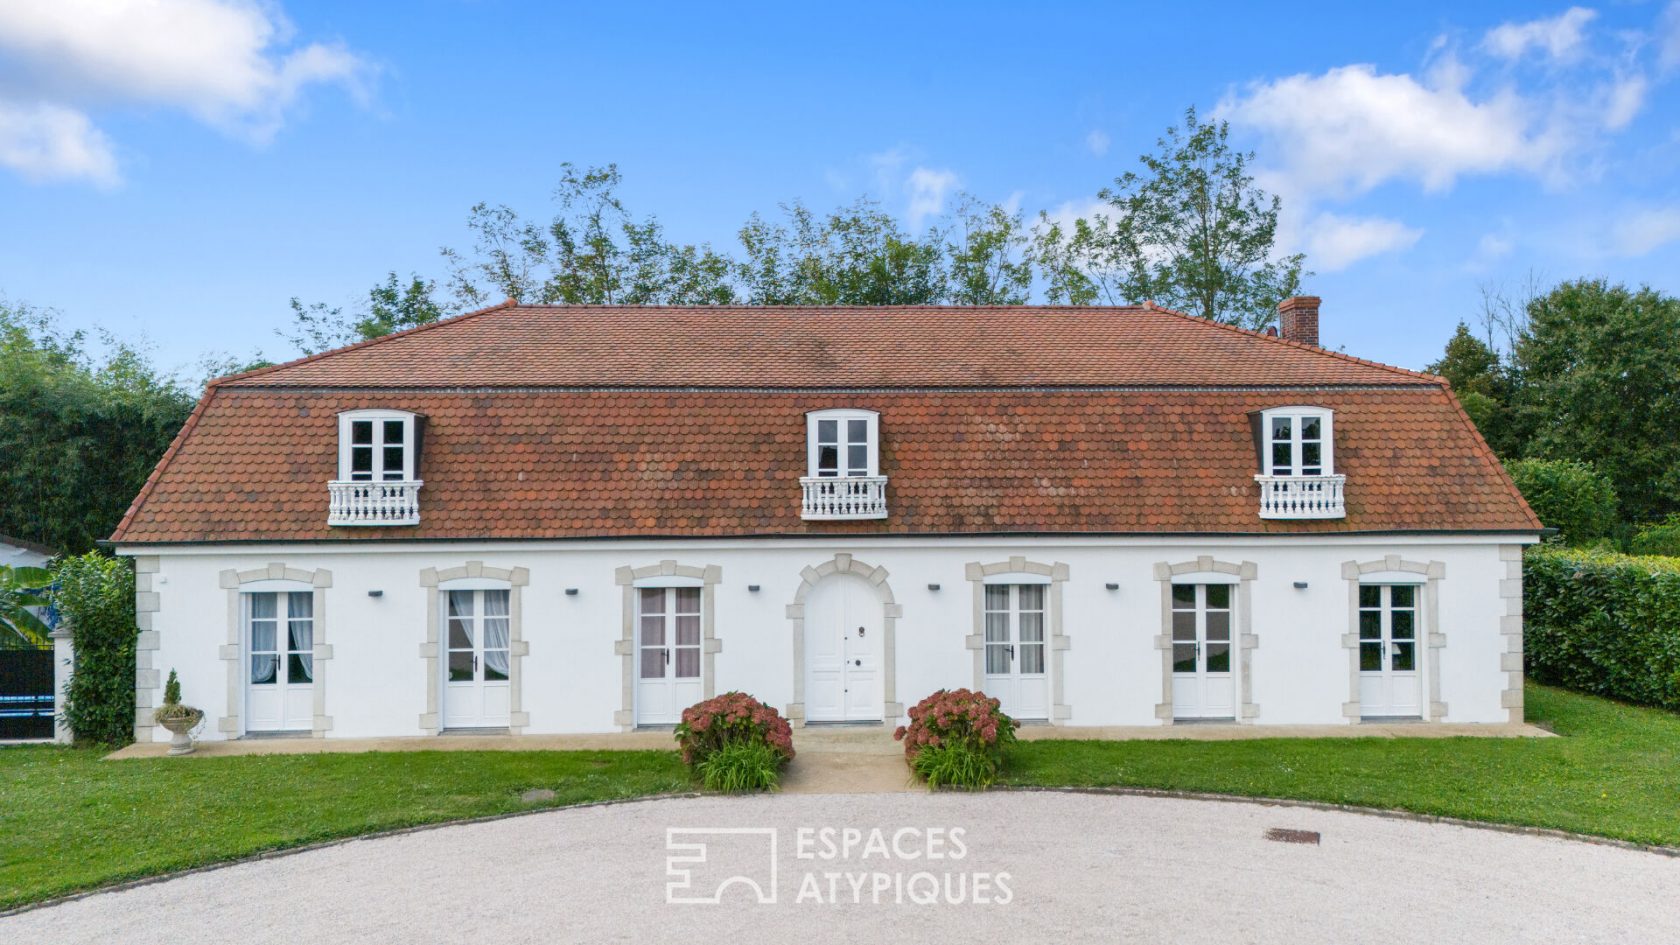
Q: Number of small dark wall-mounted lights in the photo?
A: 6